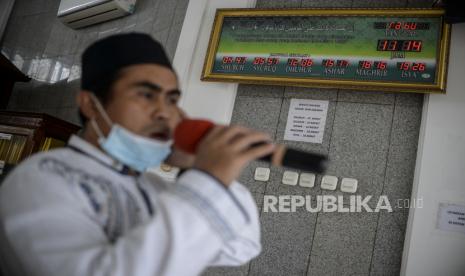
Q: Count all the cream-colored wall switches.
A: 5